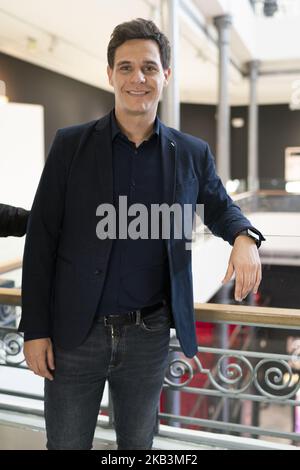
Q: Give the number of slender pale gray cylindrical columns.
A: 3